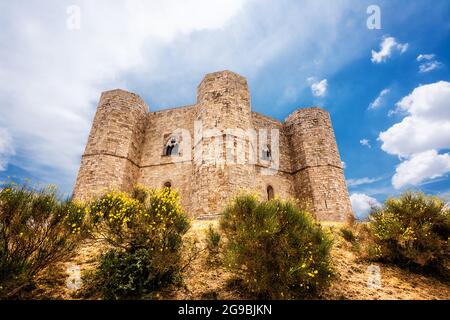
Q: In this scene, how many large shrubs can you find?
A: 4